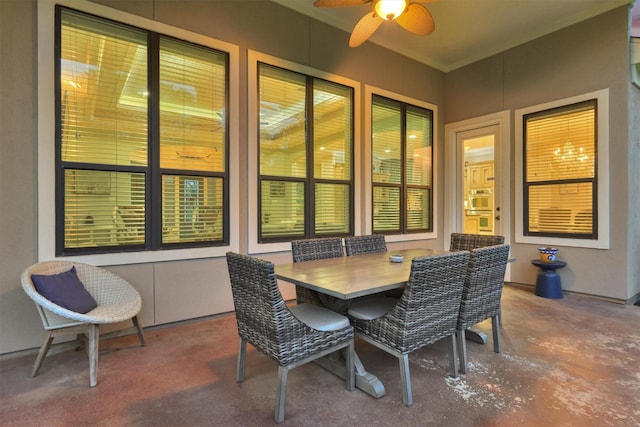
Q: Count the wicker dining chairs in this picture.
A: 6